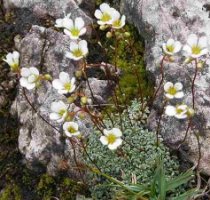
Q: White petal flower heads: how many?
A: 15